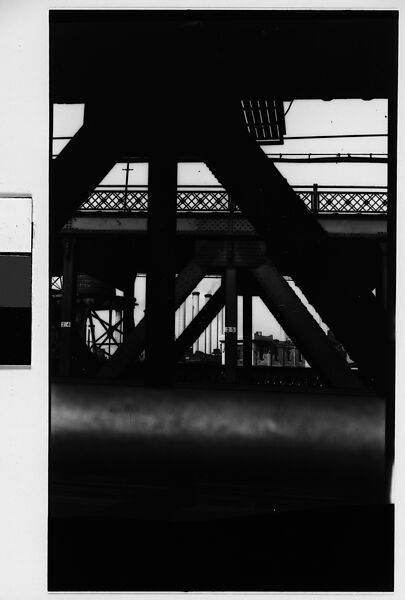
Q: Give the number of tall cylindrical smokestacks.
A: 4